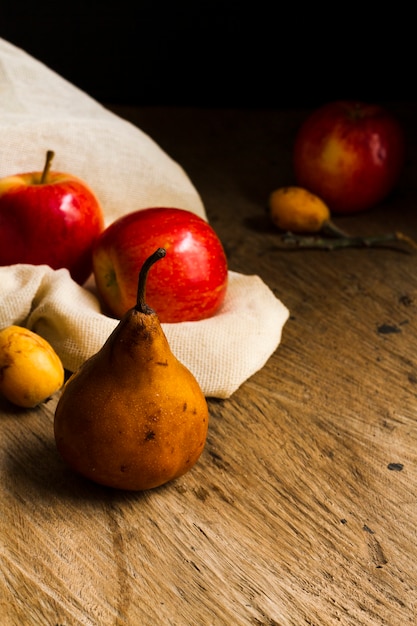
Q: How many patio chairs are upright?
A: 0